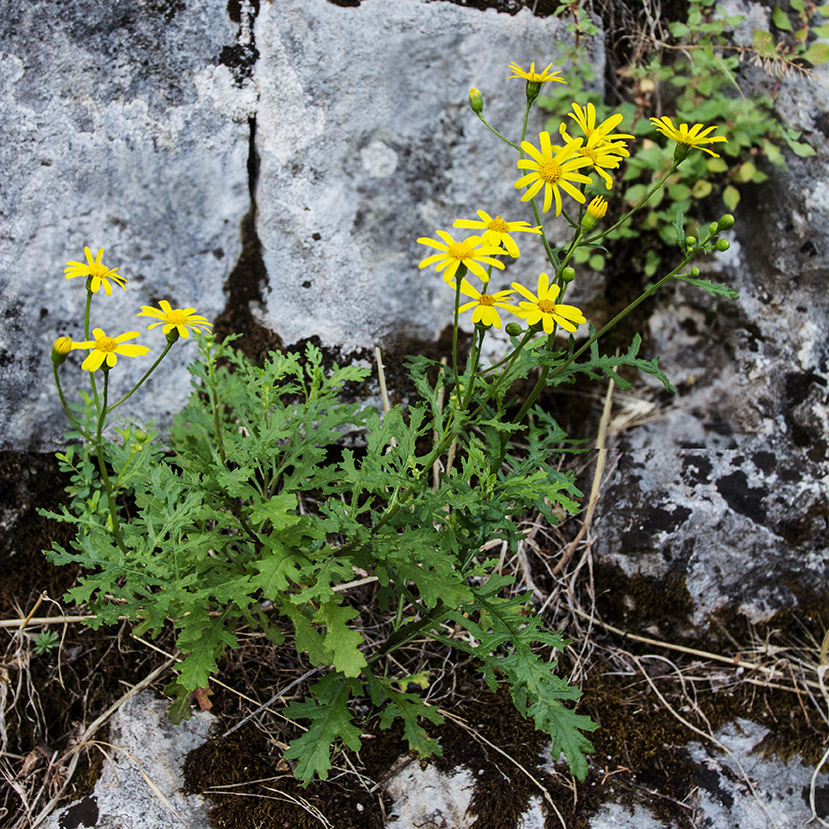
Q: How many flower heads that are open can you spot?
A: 12